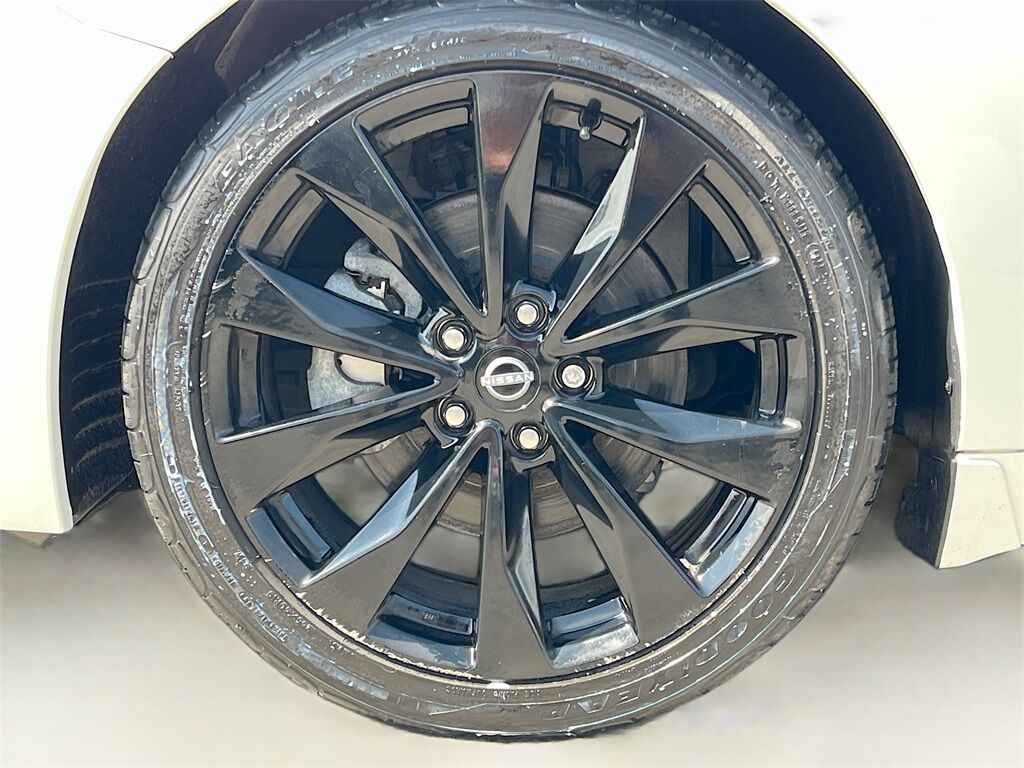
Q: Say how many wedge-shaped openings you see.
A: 10